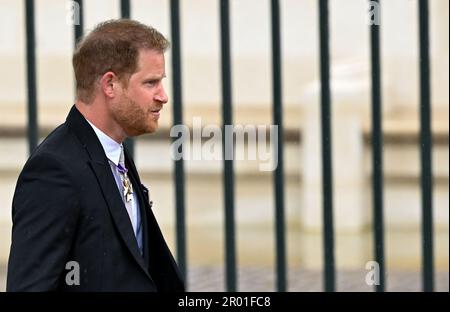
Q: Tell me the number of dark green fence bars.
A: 9